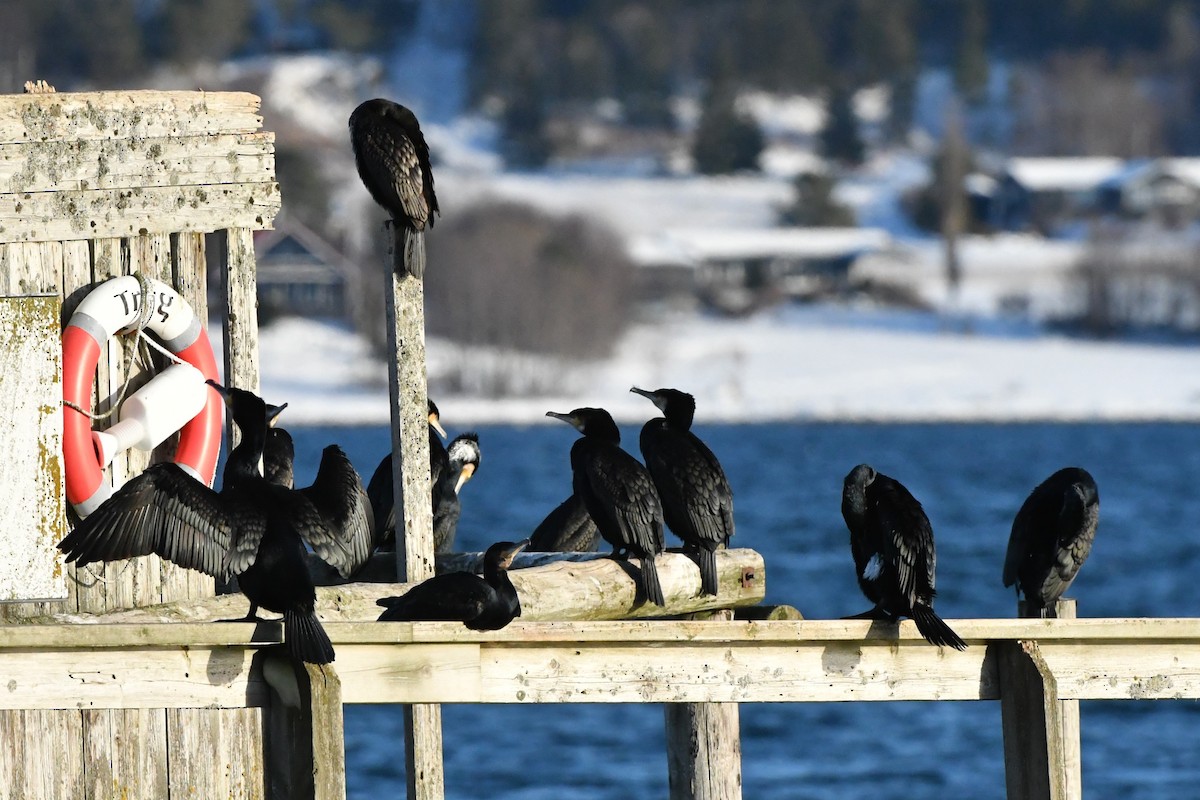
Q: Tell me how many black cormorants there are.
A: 11